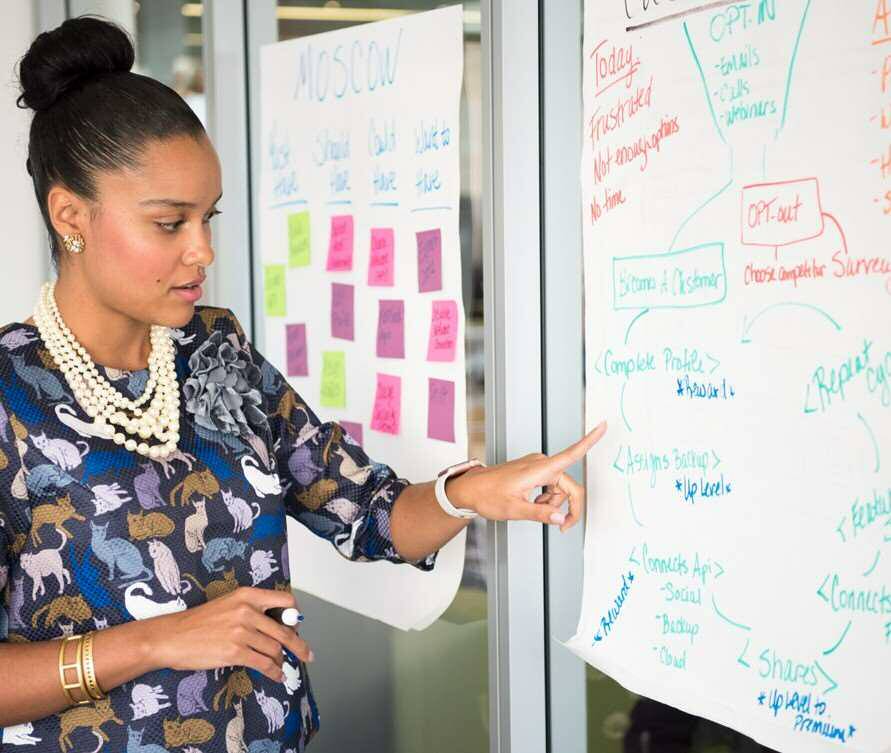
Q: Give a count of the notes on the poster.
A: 13